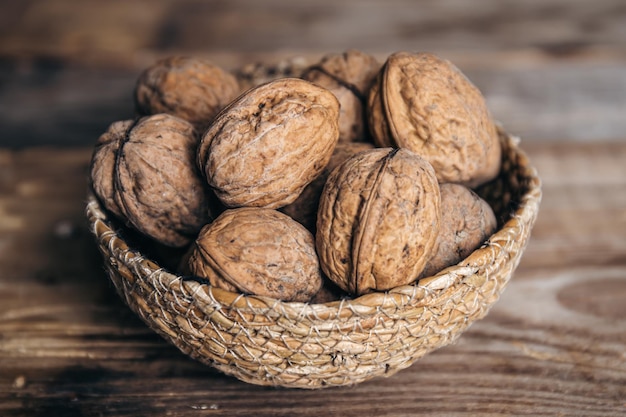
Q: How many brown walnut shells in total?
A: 9